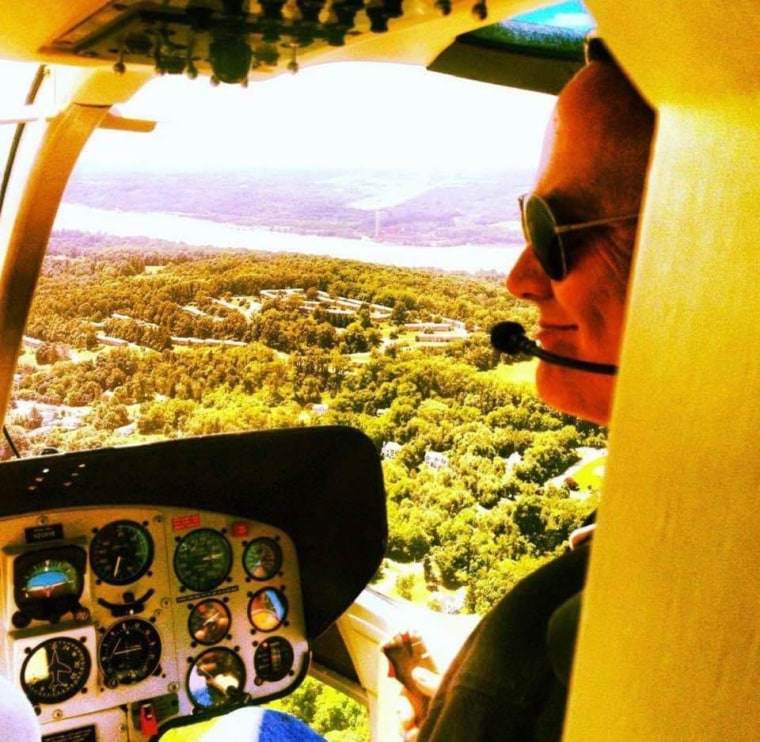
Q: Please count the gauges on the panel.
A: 10